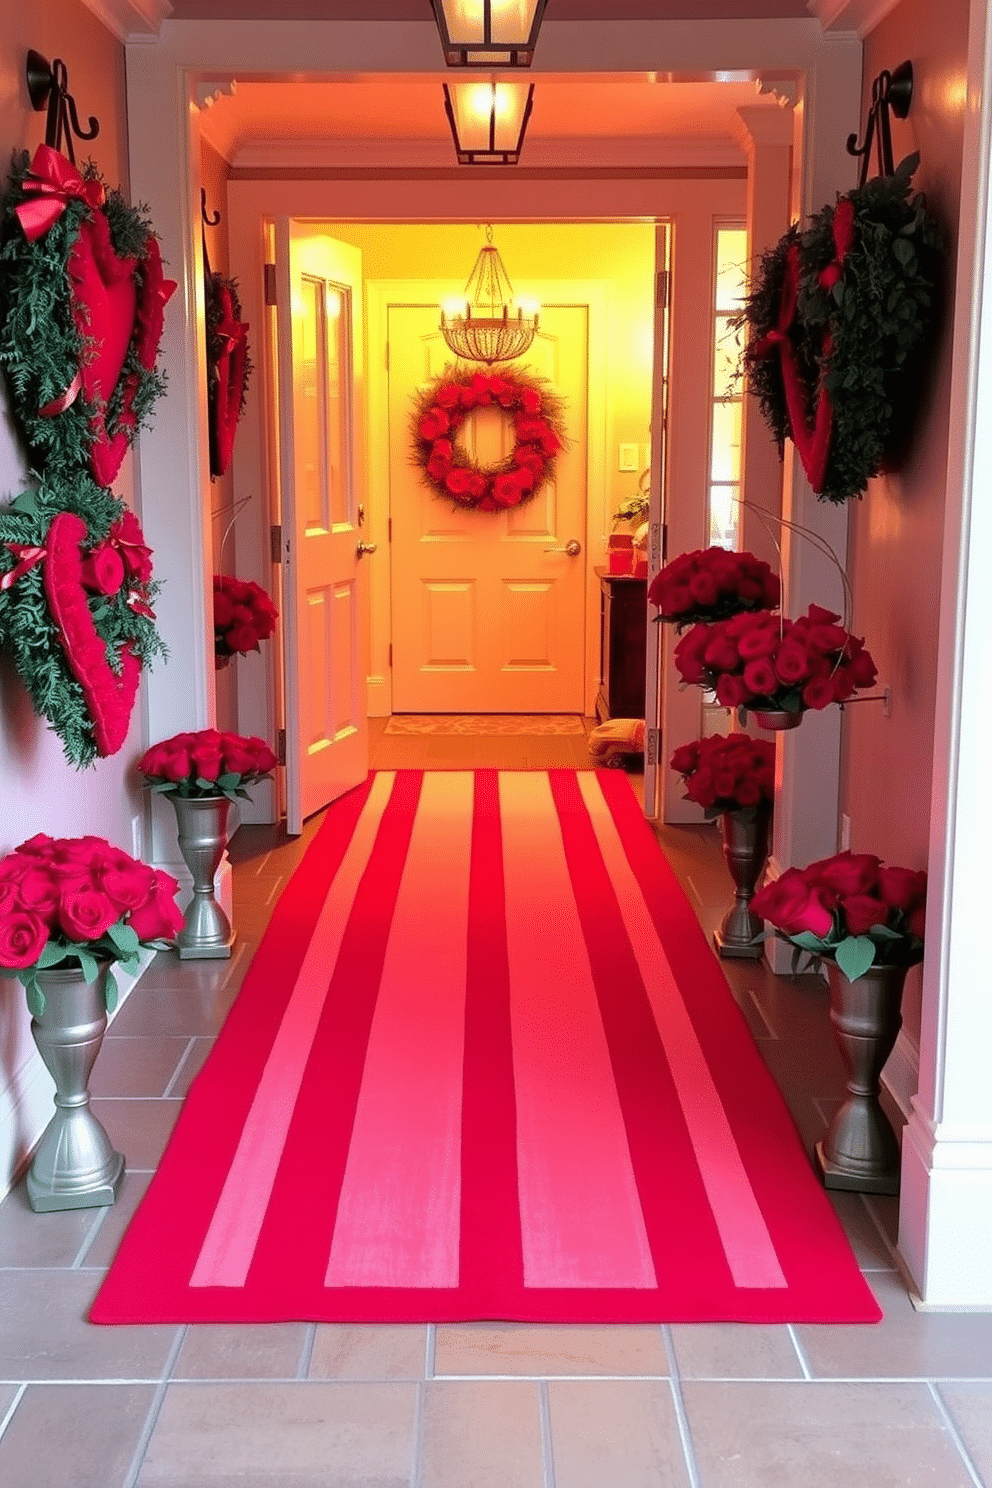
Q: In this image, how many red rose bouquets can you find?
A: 7